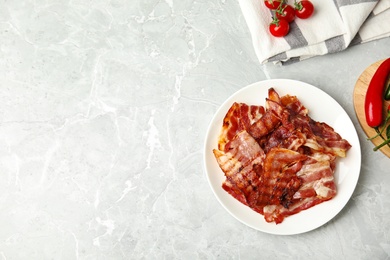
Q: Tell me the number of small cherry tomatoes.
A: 4